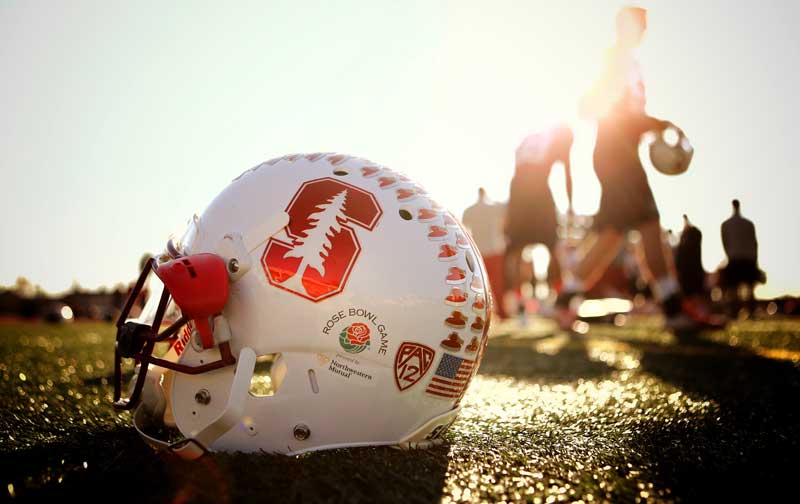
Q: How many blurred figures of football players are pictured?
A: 5